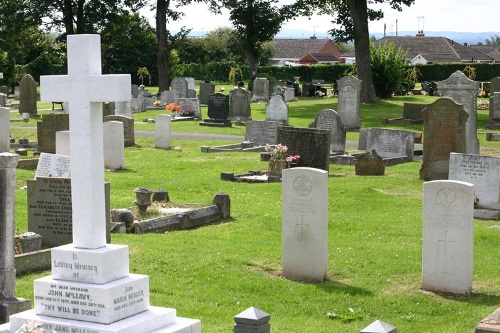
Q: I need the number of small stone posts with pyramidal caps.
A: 2